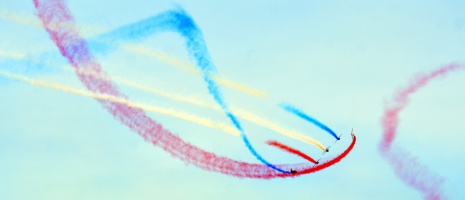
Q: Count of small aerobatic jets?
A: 5